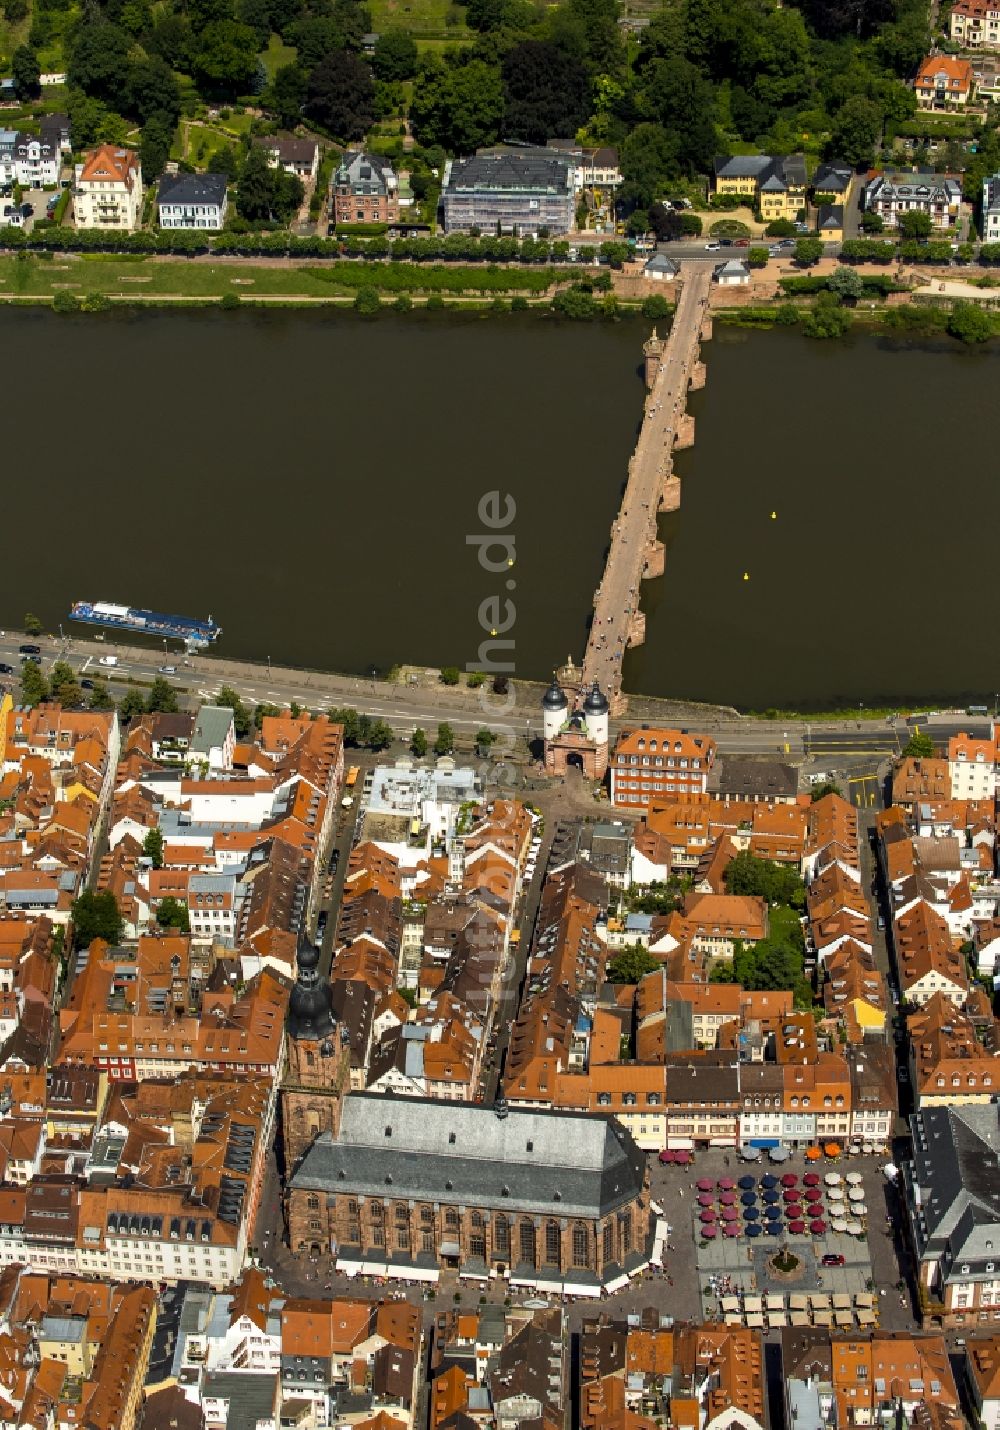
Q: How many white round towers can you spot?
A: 2